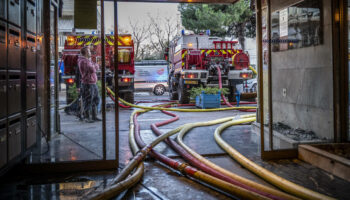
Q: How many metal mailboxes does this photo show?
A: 12